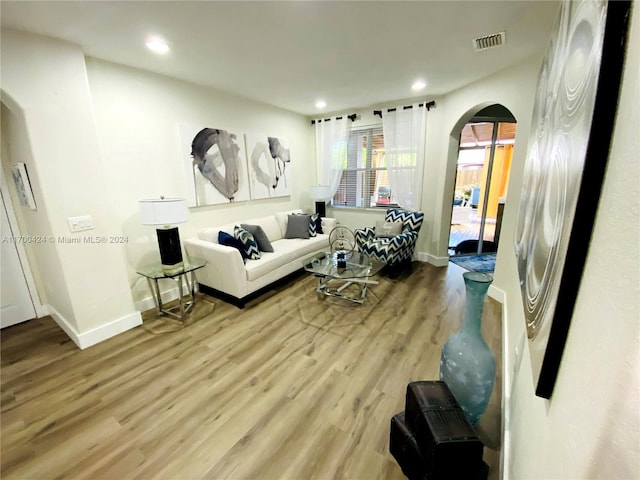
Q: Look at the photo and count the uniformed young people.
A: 0